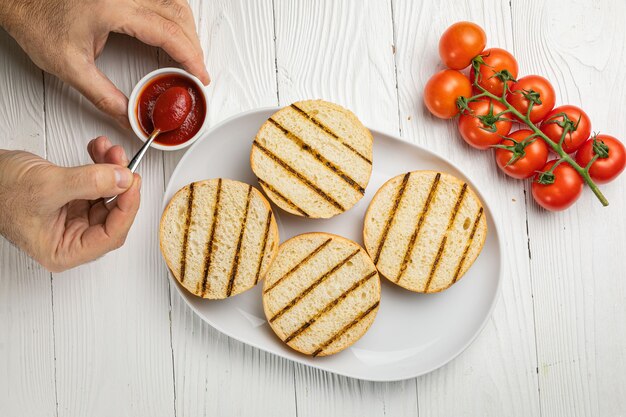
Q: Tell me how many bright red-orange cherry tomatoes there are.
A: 9